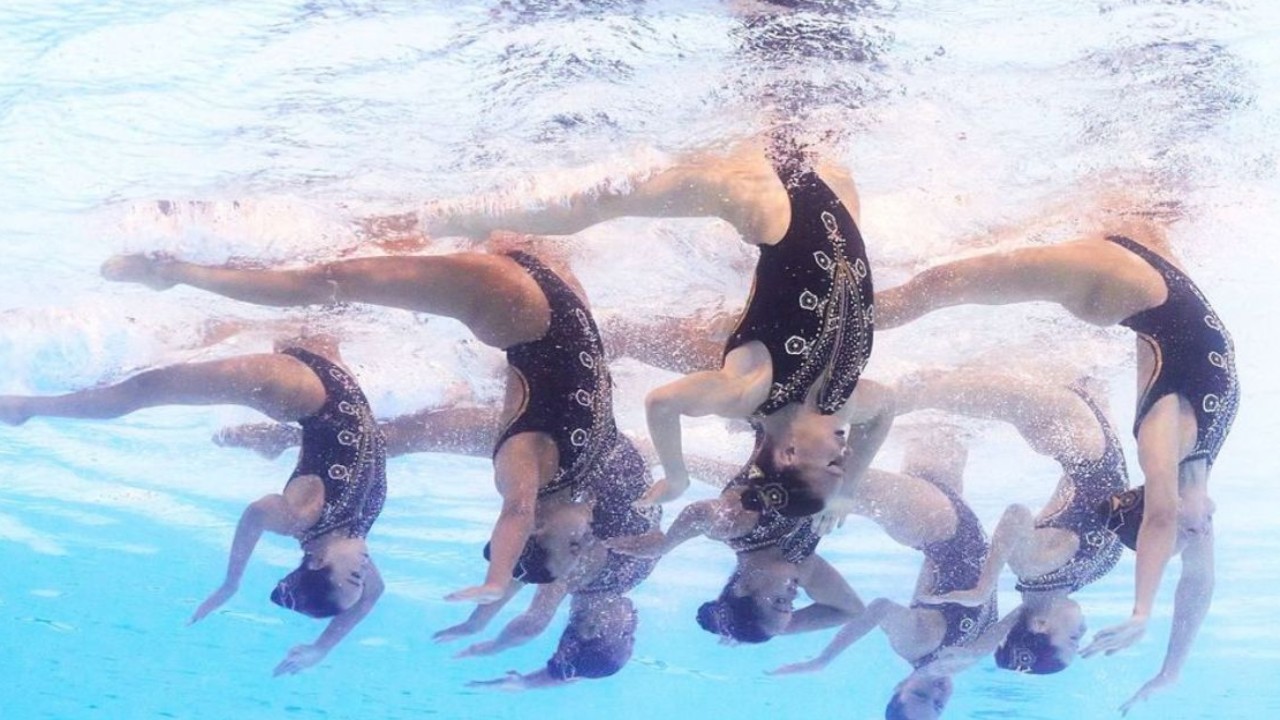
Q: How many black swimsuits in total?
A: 8